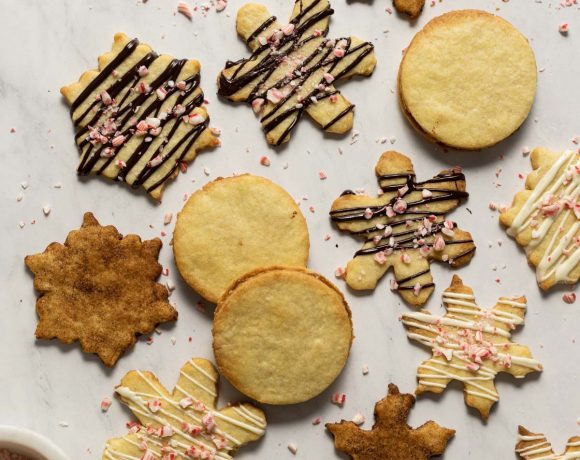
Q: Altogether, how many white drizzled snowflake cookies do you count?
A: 4